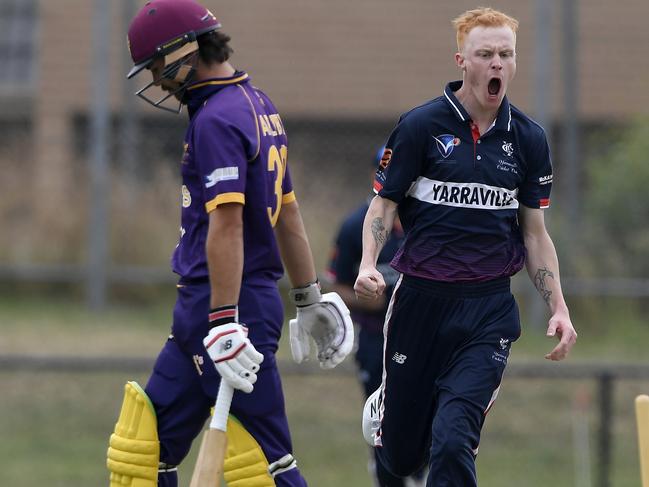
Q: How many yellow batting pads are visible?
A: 2